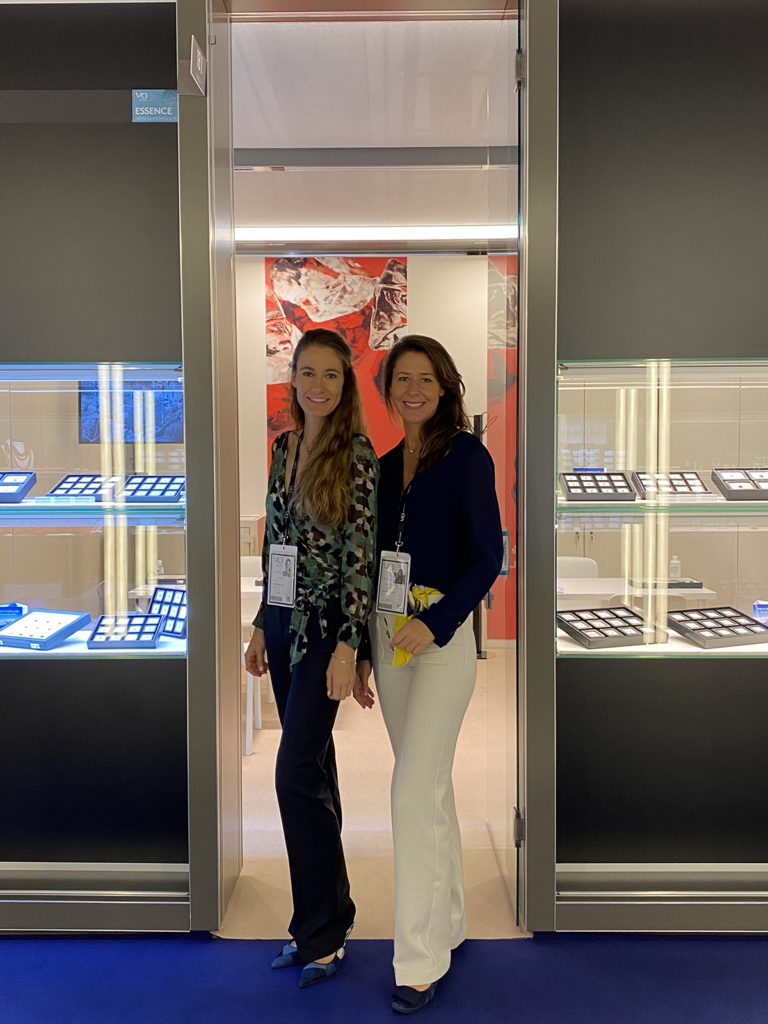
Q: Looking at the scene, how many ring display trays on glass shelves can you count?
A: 11